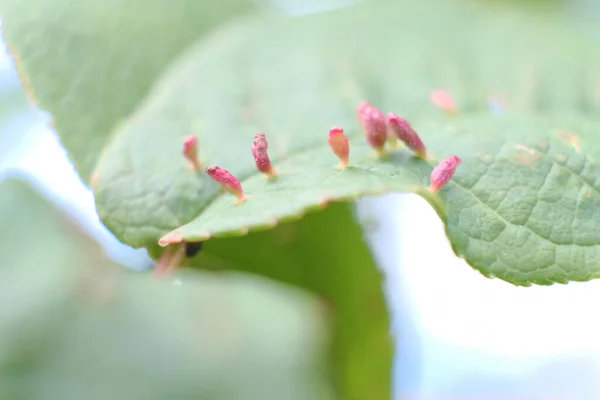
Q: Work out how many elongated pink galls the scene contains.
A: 8